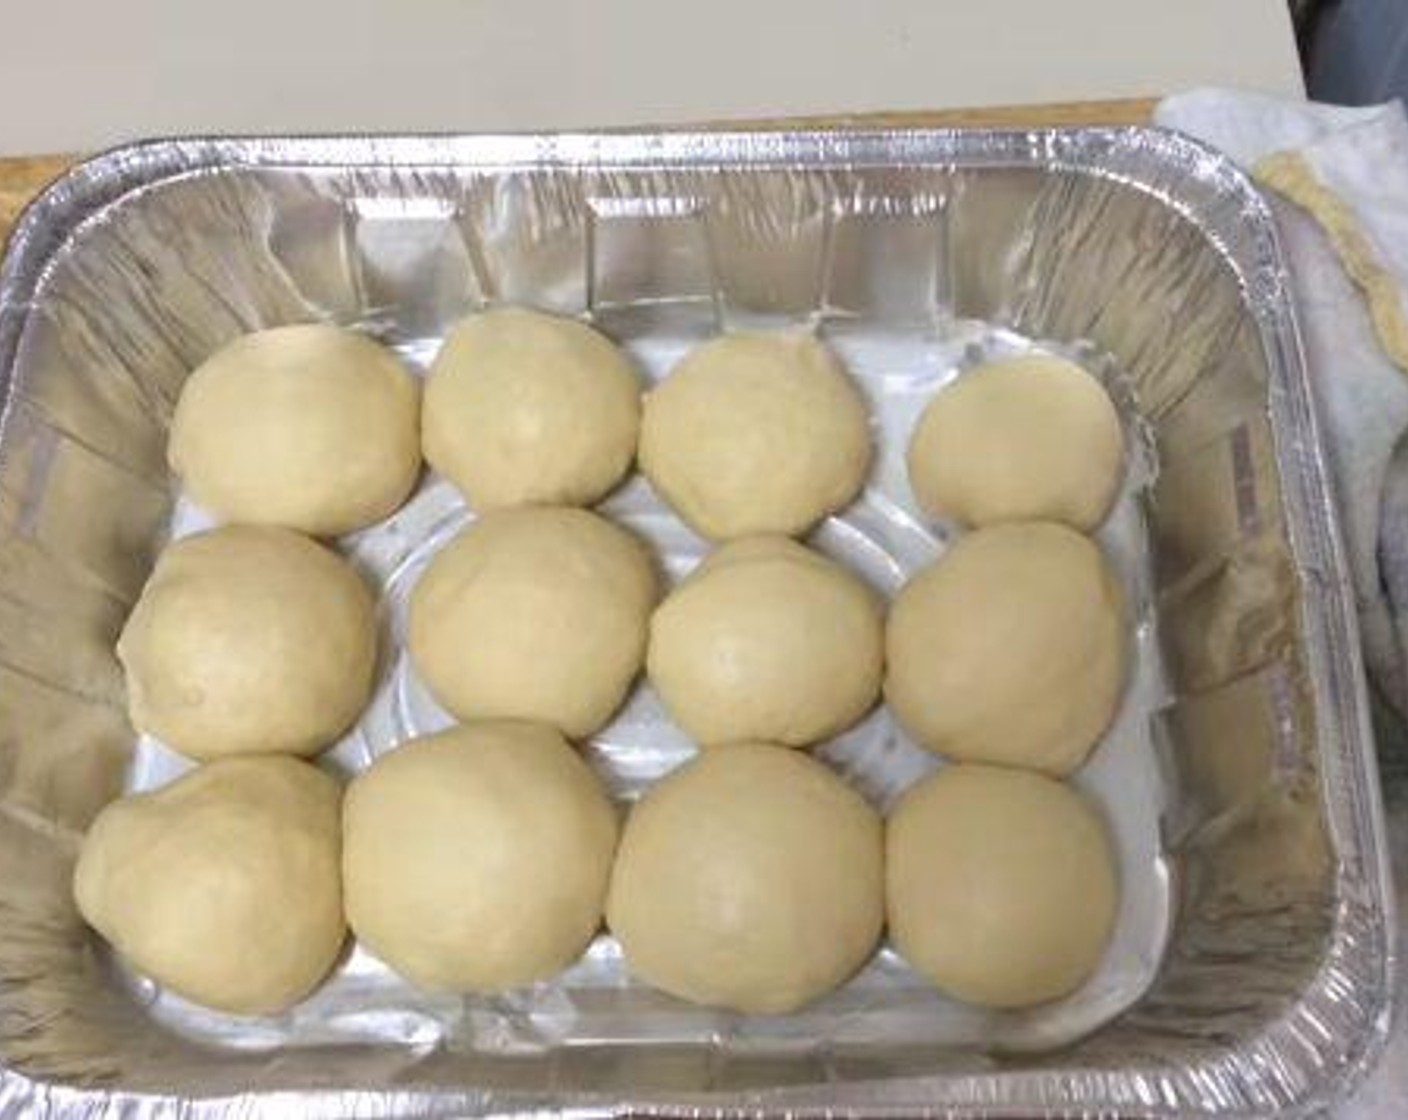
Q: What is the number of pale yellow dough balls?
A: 12